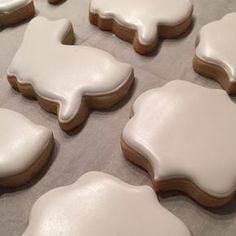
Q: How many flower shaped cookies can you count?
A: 3